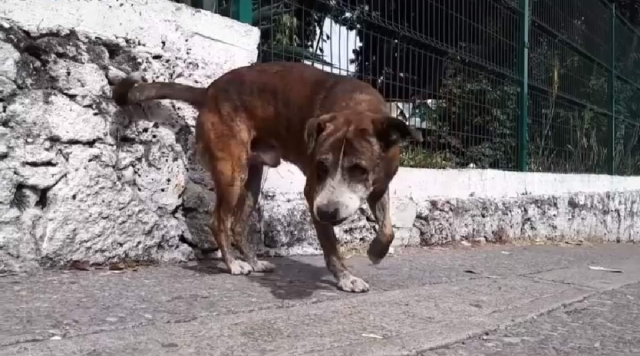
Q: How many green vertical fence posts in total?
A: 3